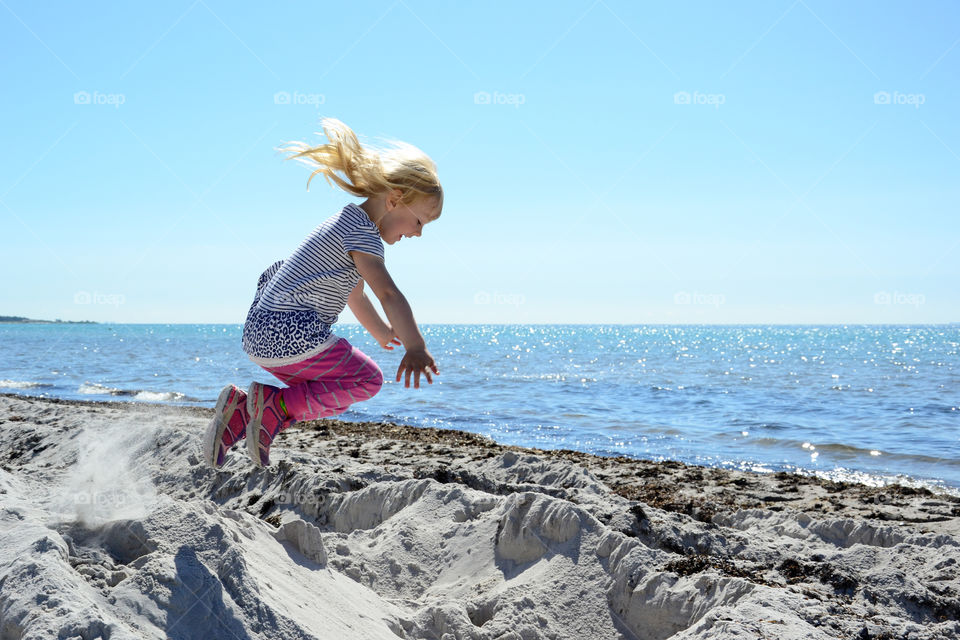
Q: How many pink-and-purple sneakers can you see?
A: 2